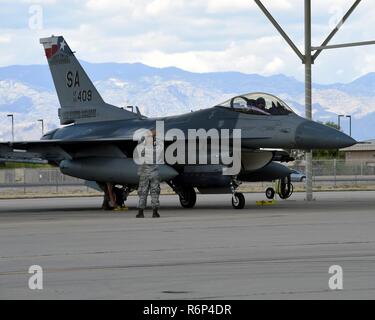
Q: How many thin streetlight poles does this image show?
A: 4